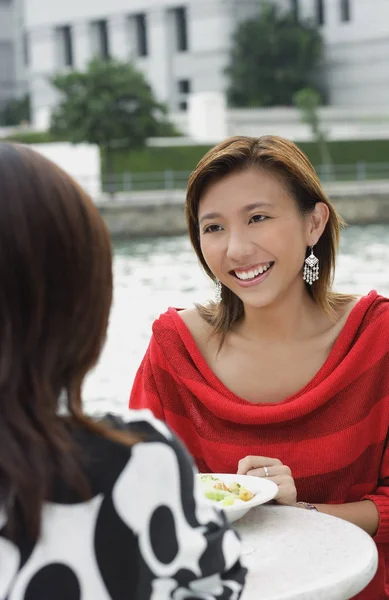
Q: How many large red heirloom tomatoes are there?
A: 0